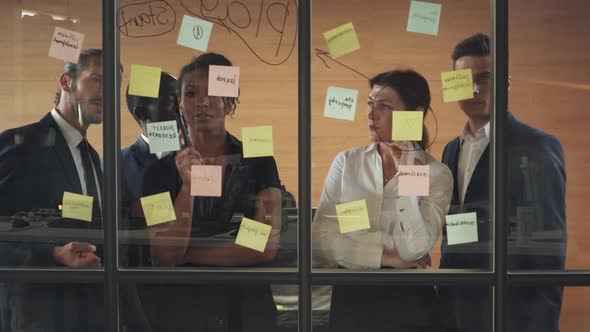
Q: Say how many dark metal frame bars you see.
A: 4